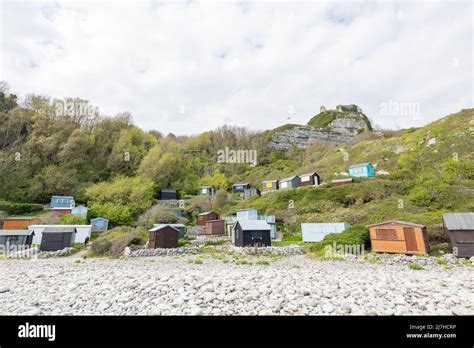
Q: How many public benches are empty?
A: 0